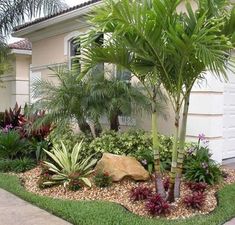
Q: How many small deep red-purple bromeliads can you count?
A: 5